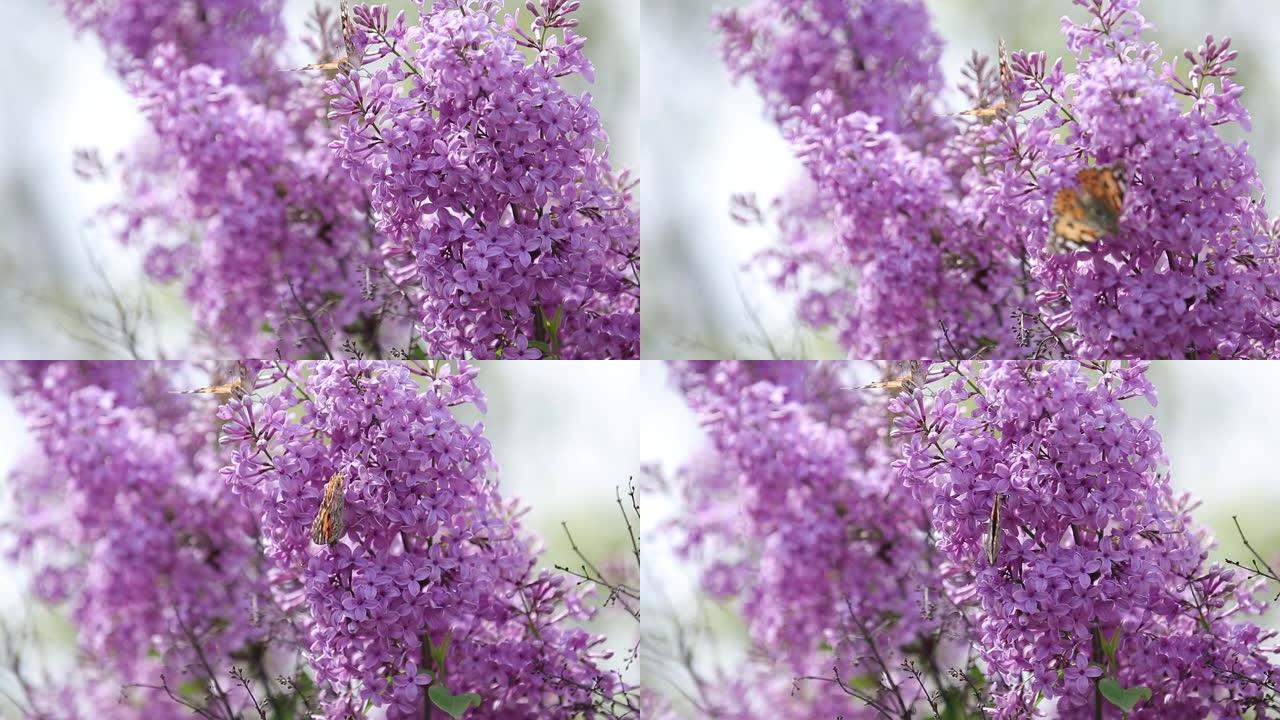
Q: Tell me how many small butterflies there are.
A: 7